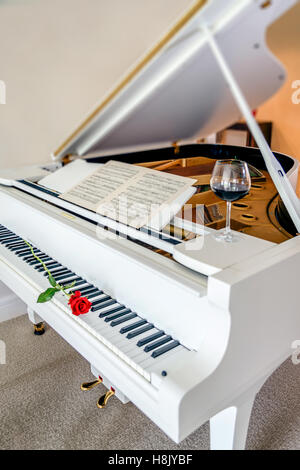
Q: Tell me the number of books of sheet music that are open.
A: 1